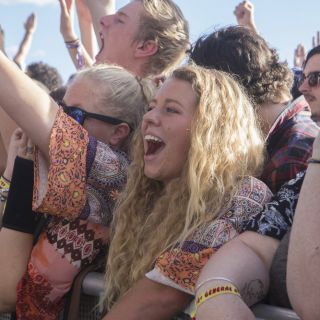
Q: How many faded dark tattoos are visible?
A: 1